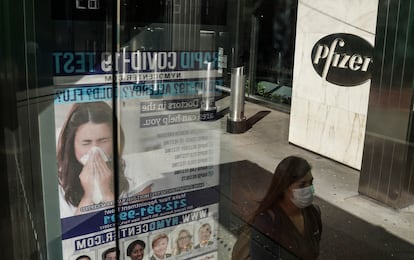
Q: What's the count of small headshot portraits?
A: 6